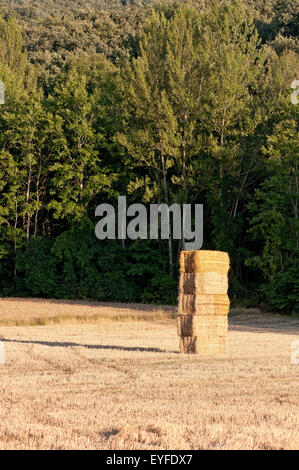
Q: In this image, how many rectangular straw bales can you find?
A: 5